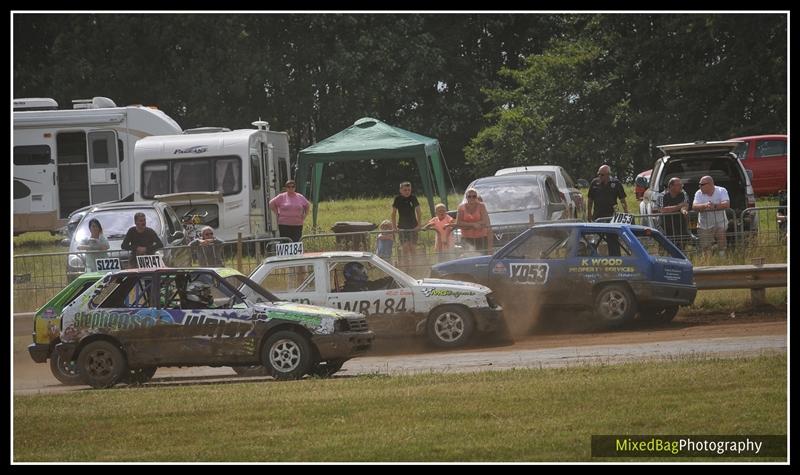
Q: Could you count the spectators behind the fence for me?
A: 11